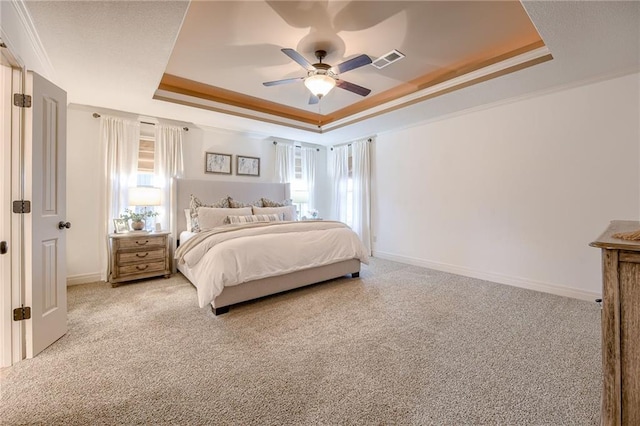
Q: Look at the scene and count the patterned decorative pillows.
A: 4